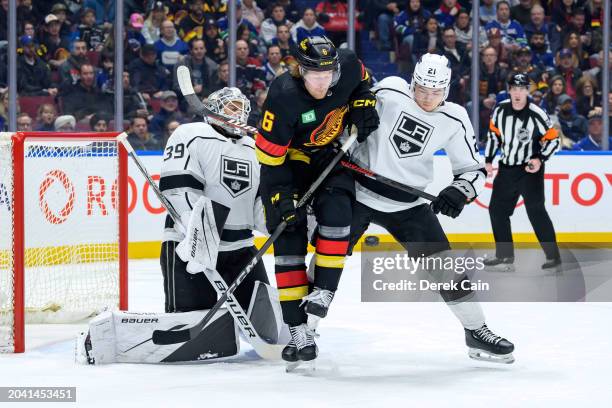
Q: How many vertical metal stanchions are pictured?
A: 6